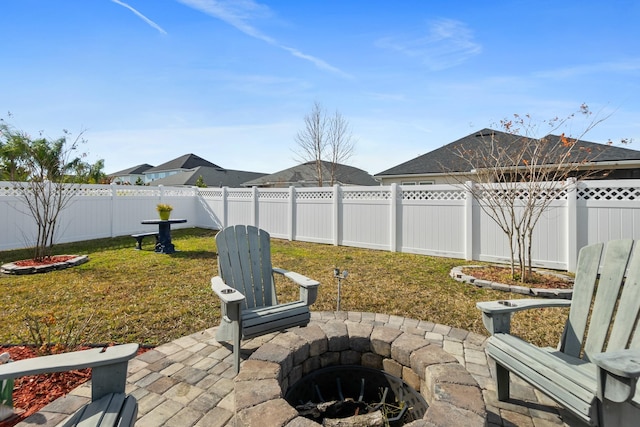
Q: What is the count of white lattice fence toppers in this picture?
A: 12